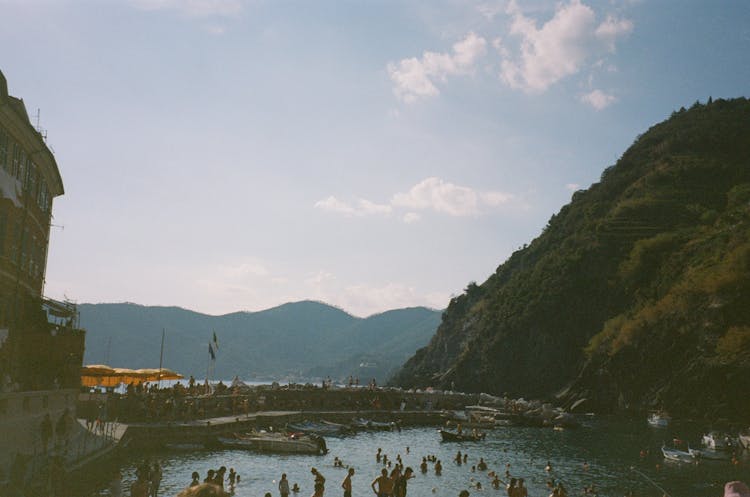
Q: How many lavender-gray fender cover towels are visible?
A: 0